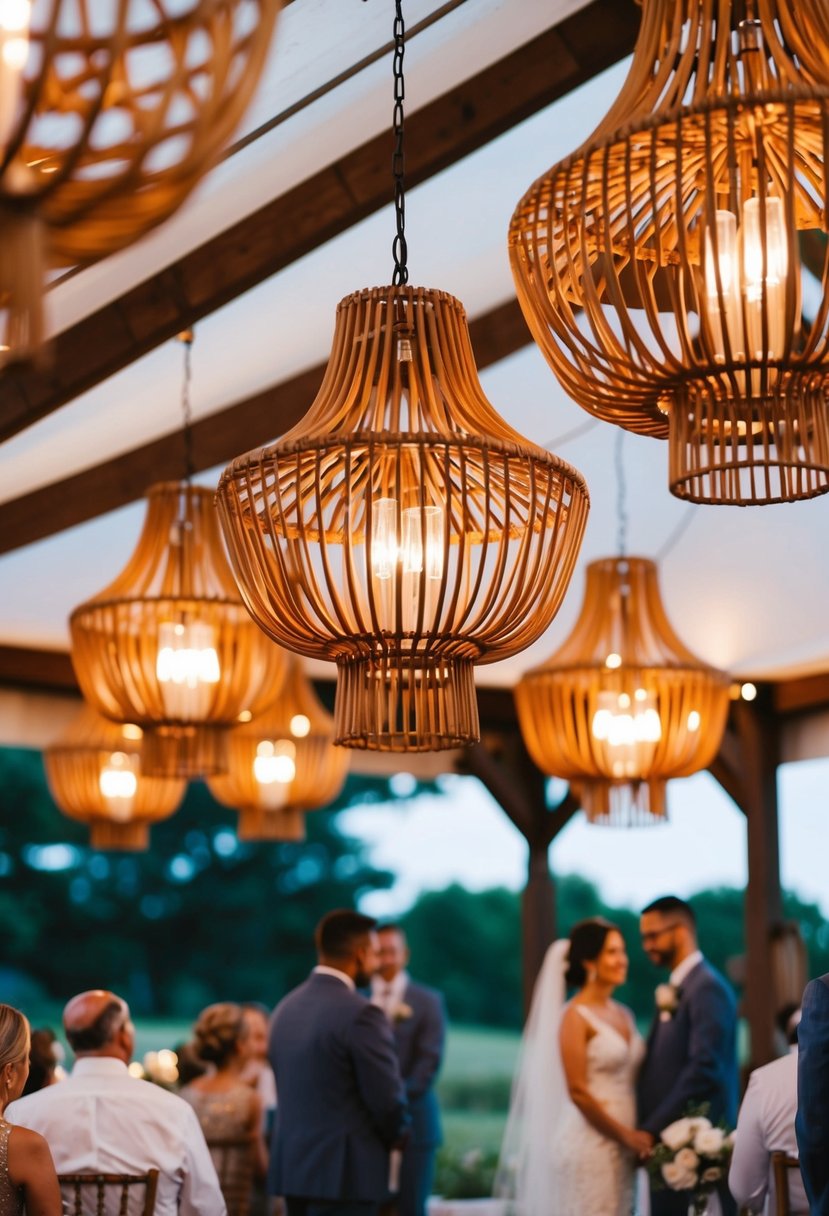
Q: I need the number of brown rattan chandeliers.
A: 7